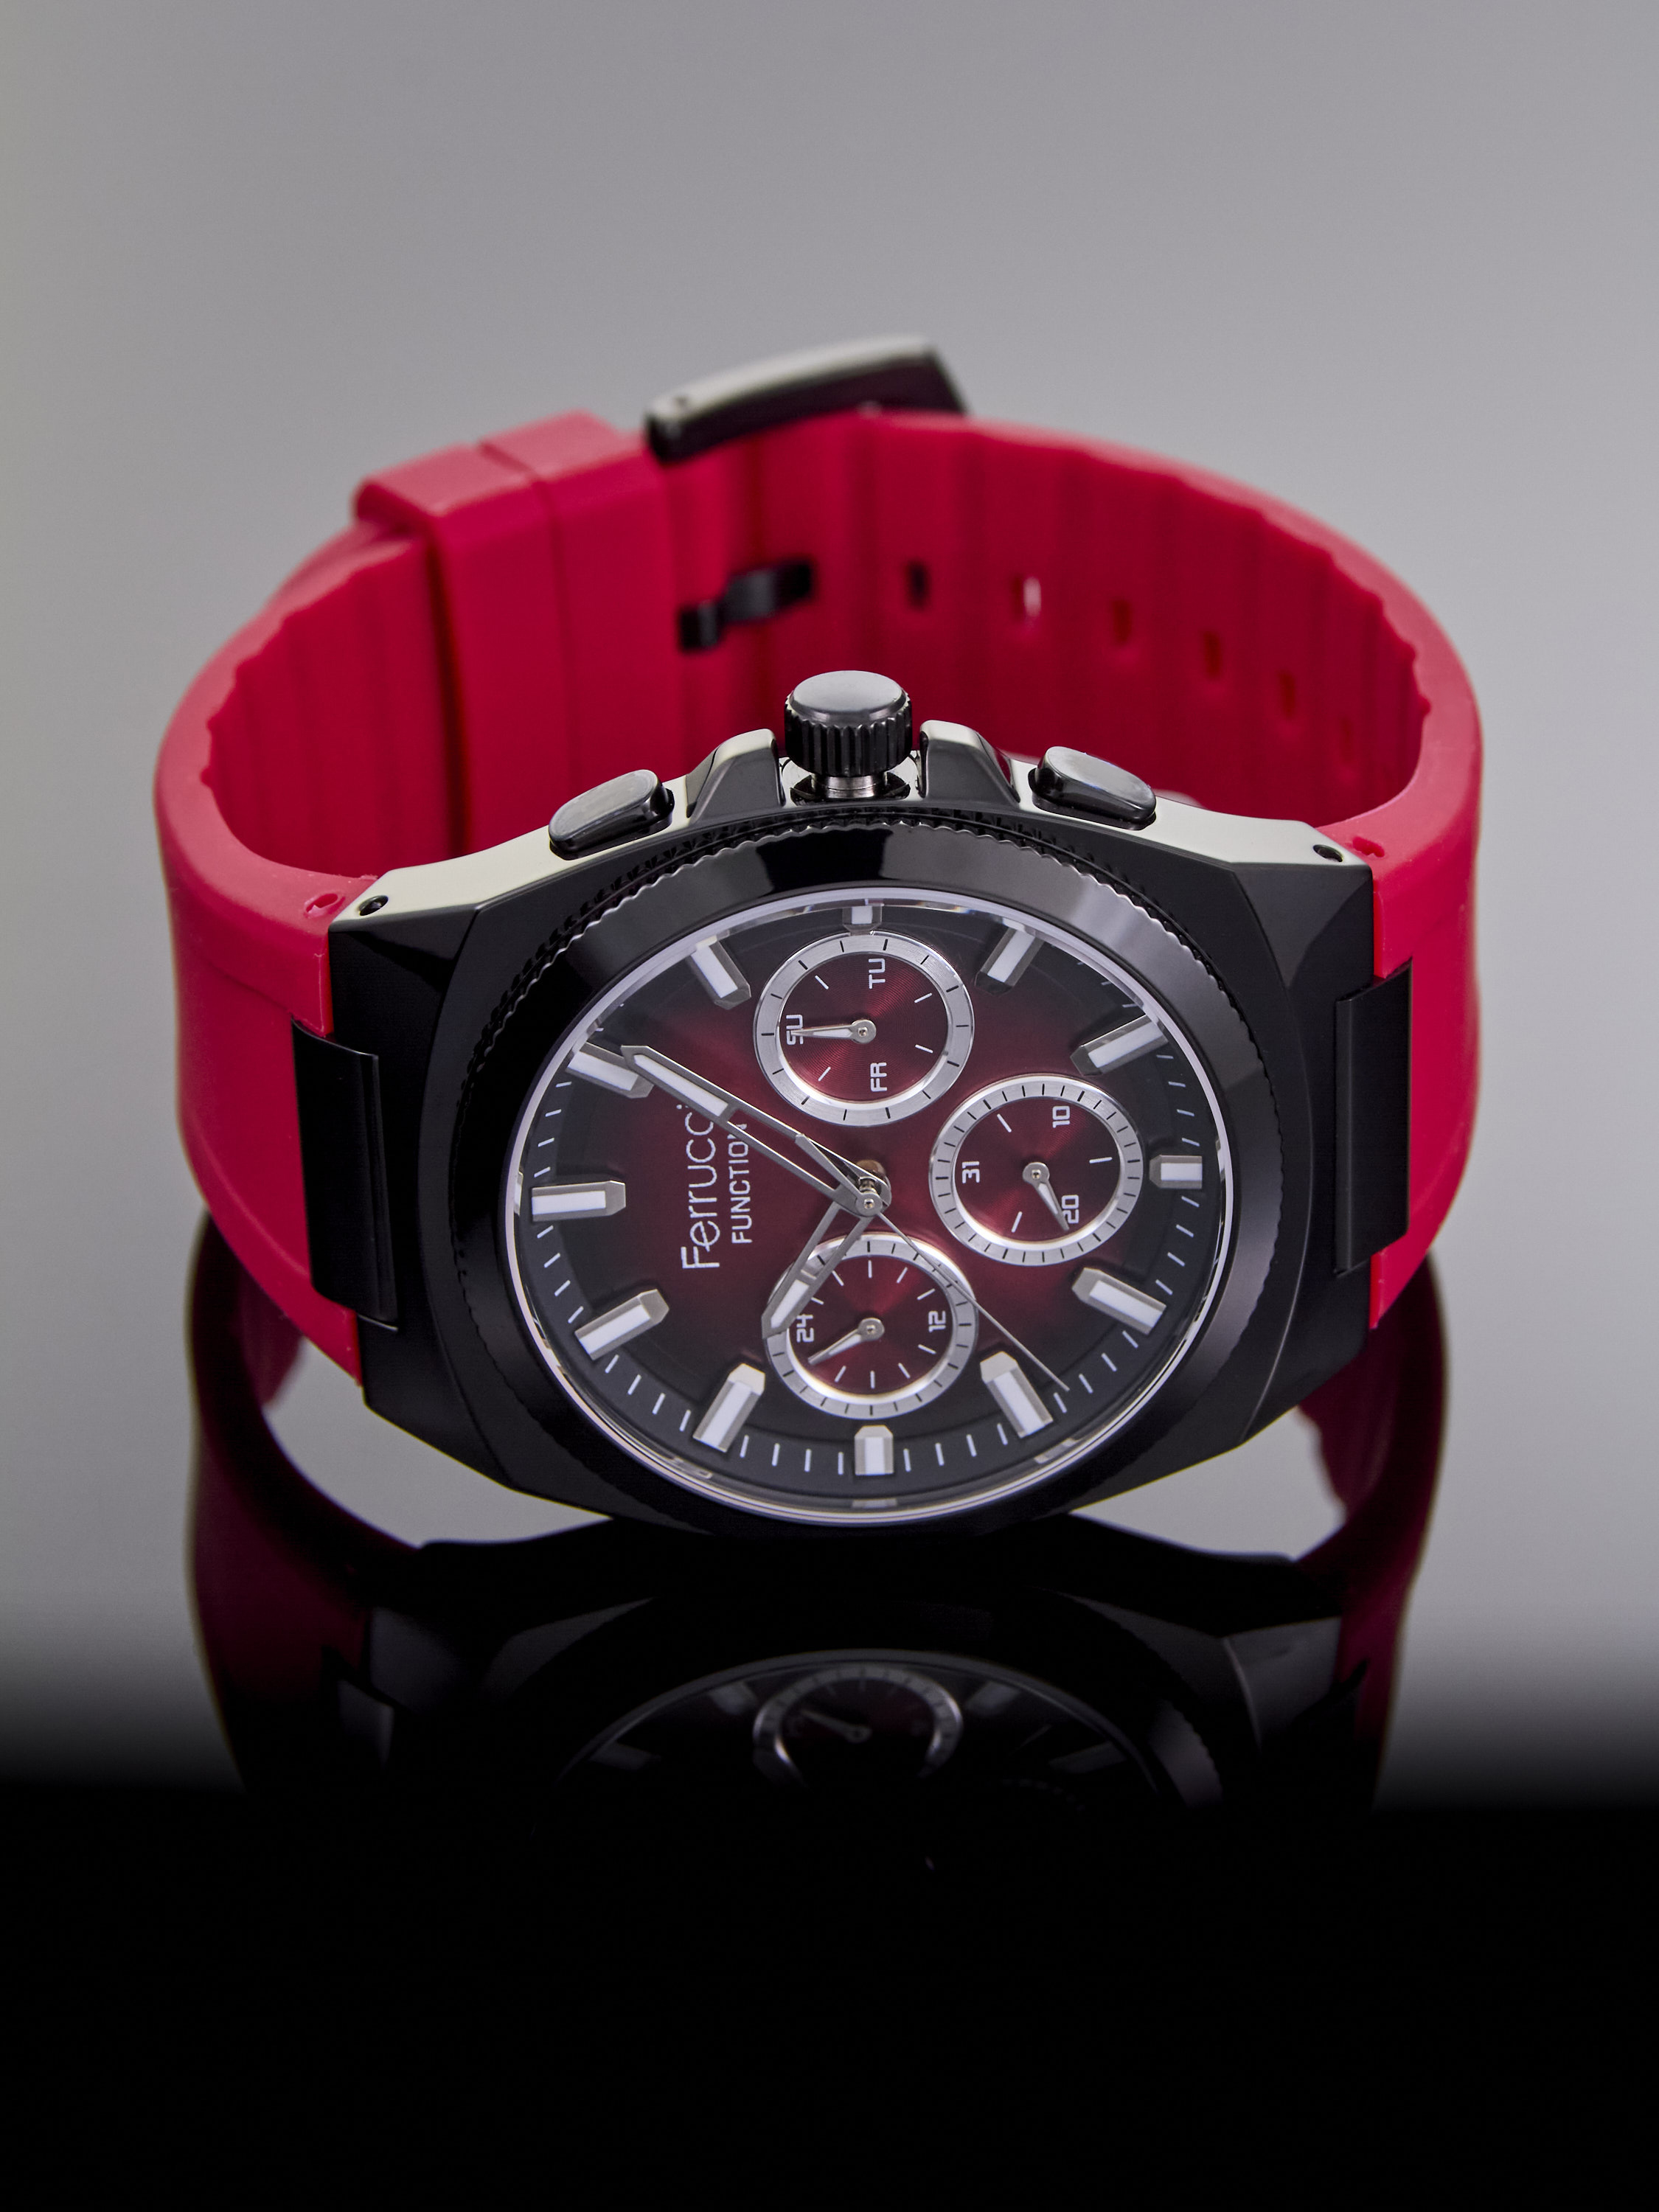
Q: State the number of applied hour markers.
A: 12